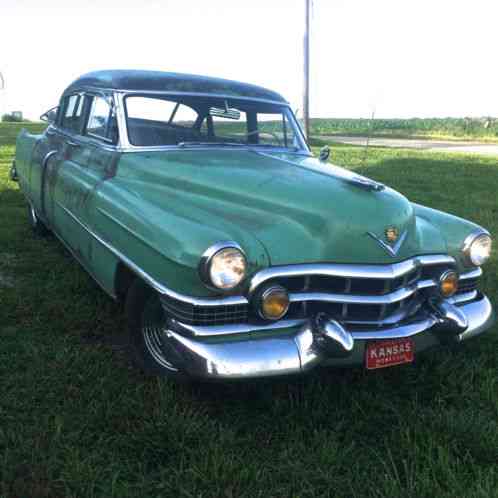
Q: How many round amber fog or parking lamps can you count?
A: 2